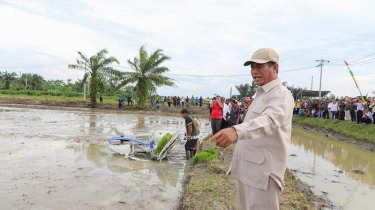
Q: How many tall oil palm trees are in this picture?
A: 2